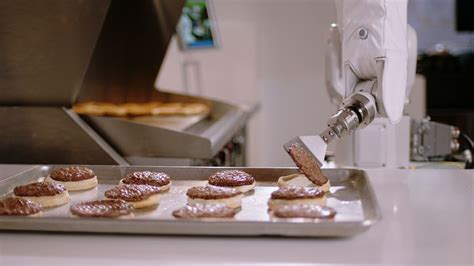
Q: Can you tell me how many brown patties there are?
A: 12